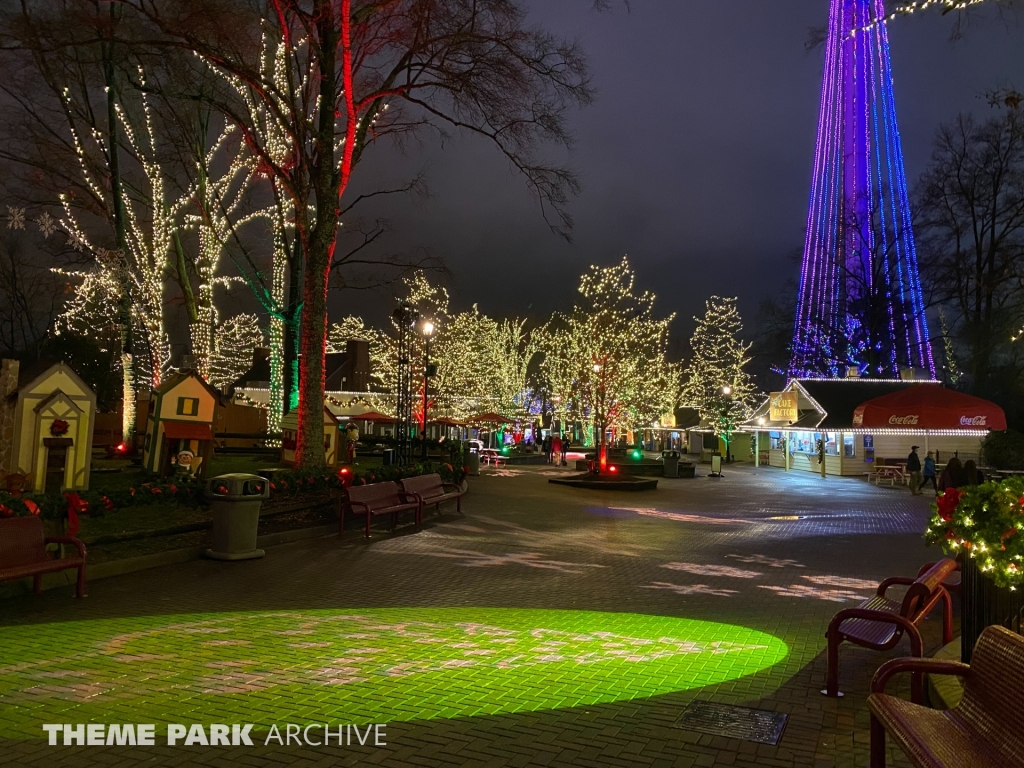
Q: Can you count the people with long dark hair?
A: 2